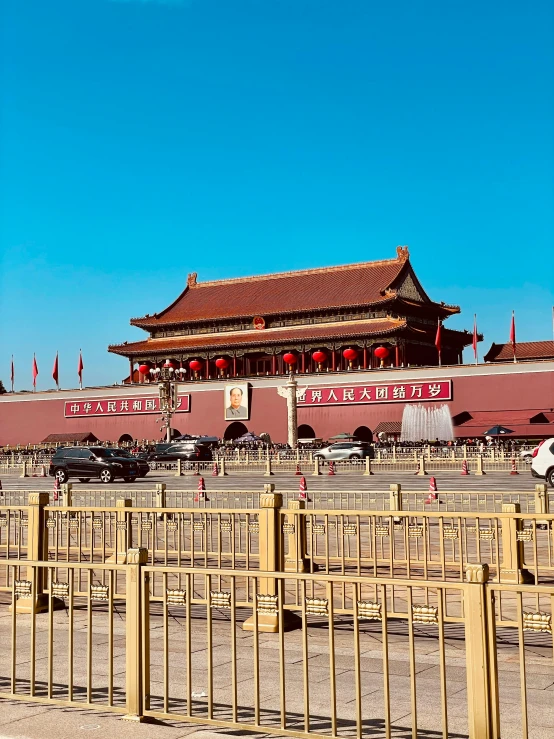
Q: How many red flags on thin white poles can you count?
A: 7